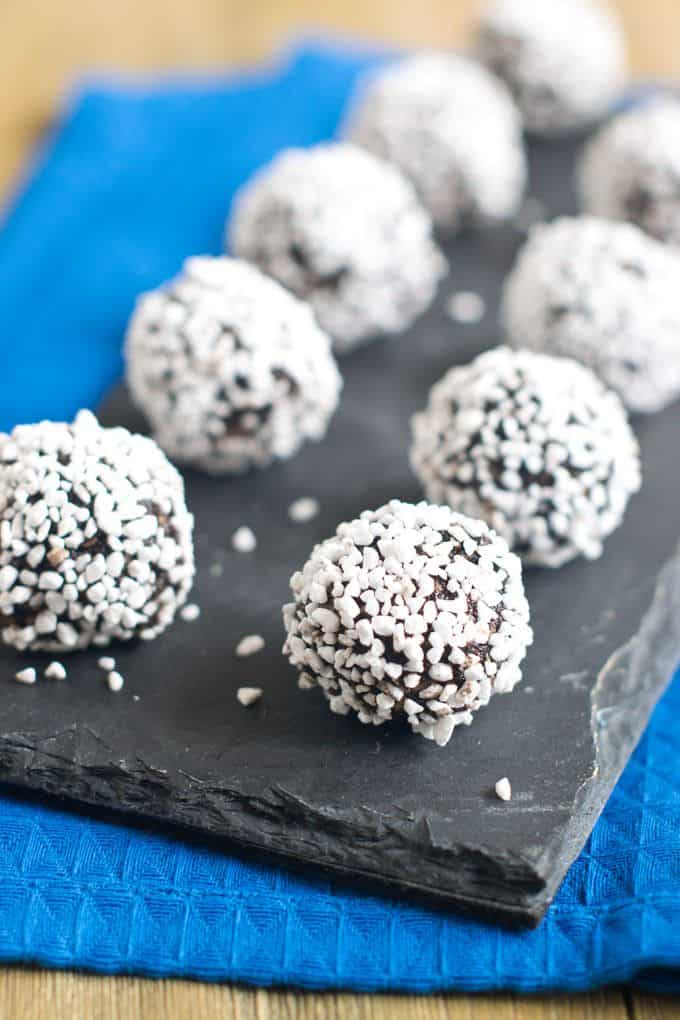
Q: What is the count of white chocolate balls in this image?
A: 9